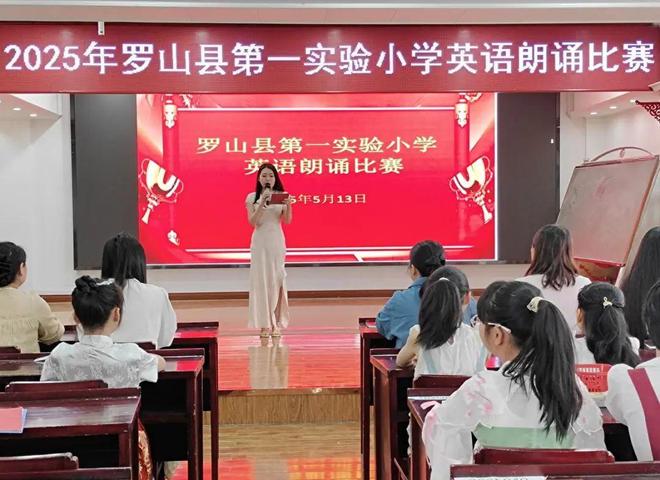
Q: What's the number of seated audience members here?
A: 10